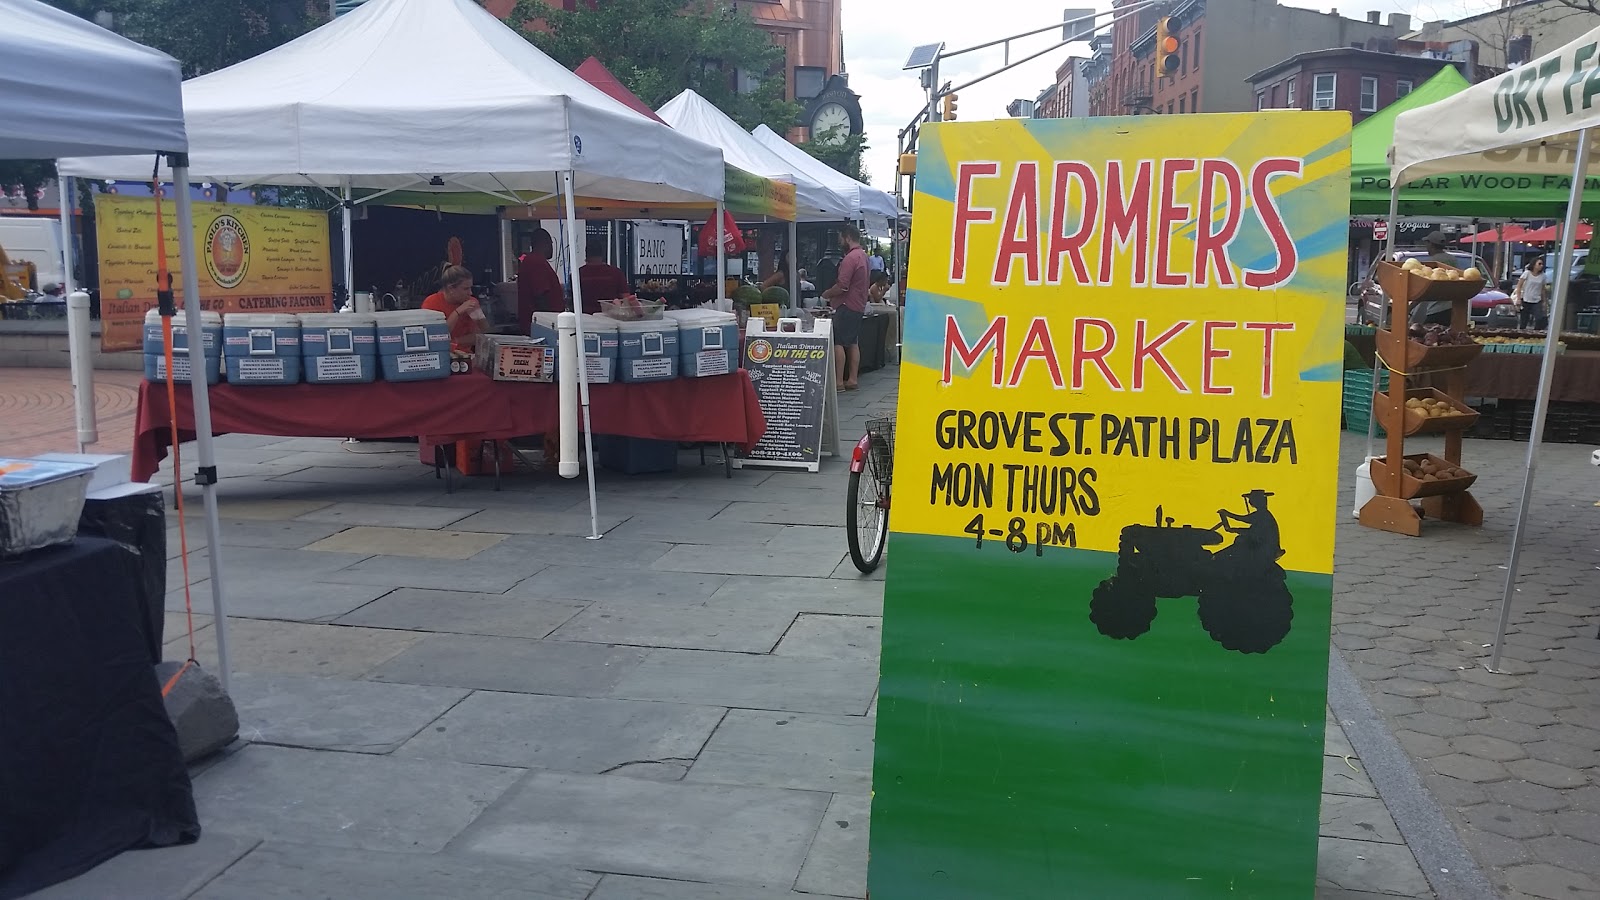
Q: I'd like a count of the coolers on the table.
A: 7